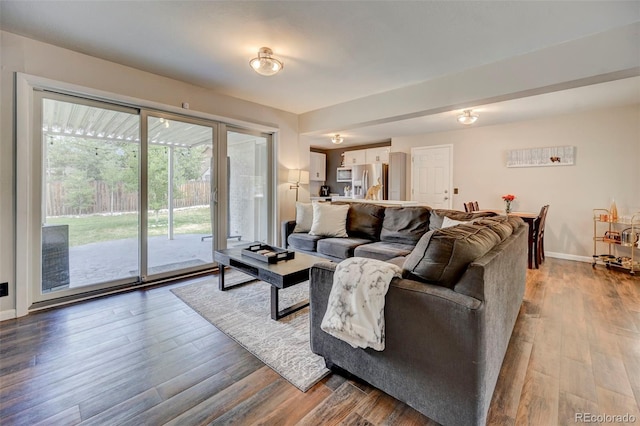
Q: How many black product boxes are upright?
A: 0